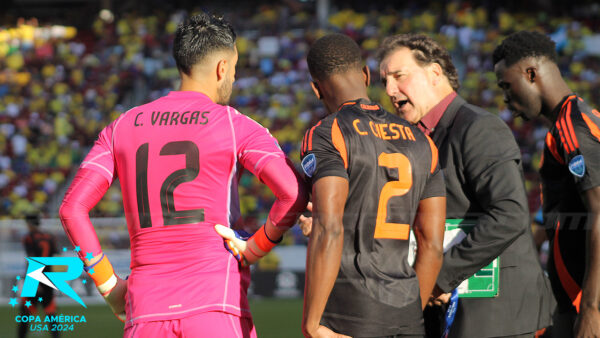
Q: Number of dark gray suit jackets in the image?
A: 1